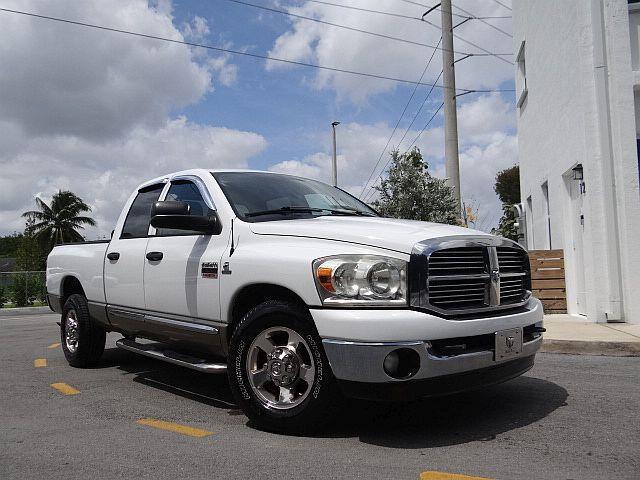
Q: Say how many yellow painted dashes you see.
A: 5